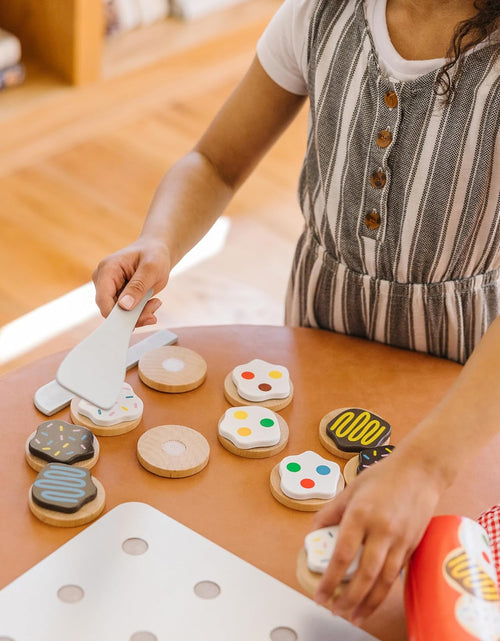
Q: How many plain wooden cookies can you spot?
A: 2